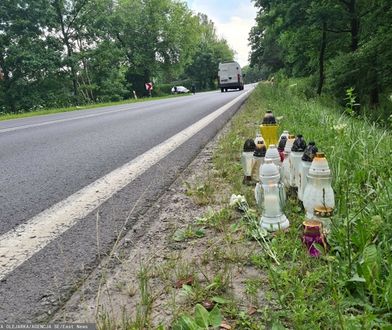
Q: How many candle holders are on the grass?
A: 14